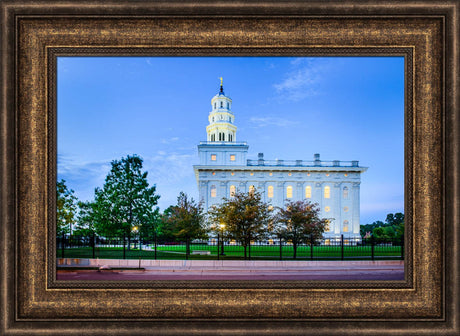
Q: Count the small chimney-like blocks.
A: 2